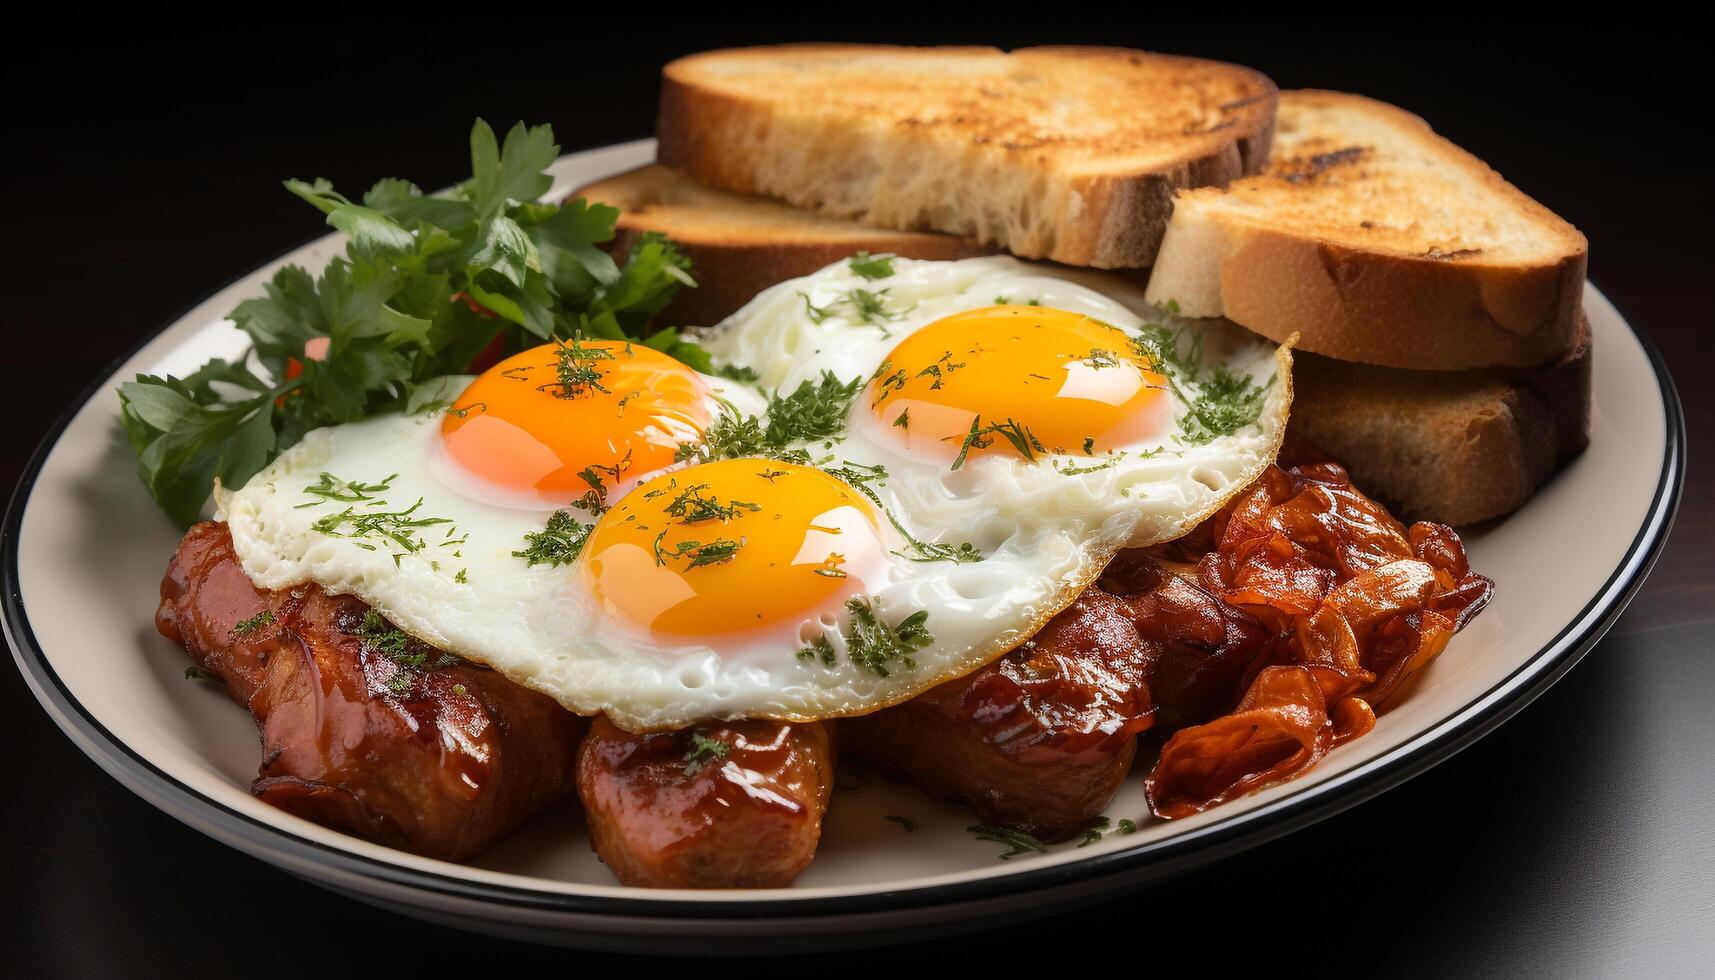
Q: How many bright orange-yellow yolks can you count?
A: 3